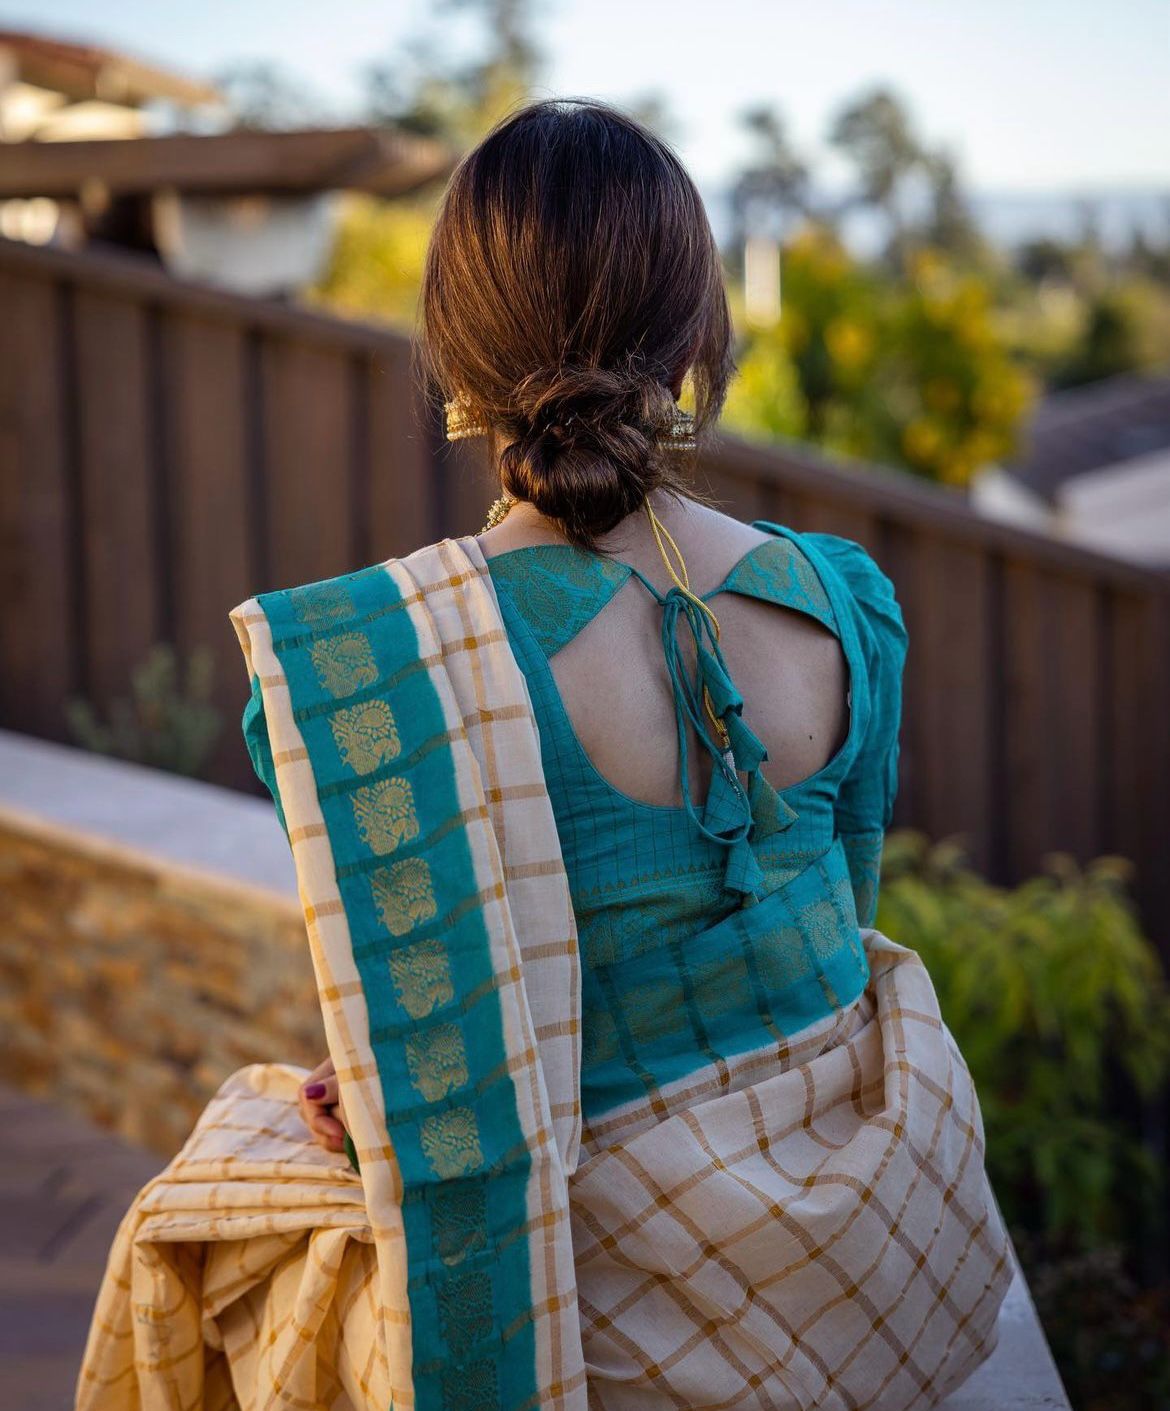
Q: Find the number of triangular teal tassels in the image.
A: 5